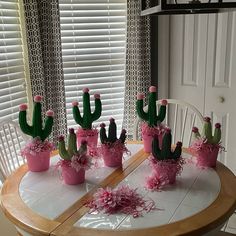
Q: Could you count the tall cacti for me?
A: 3